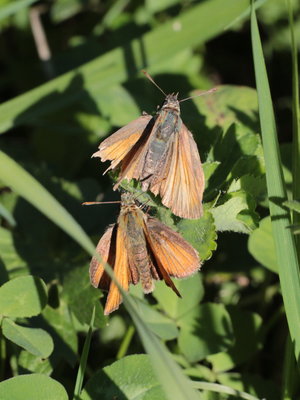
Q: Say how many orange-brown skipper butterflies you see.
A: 2